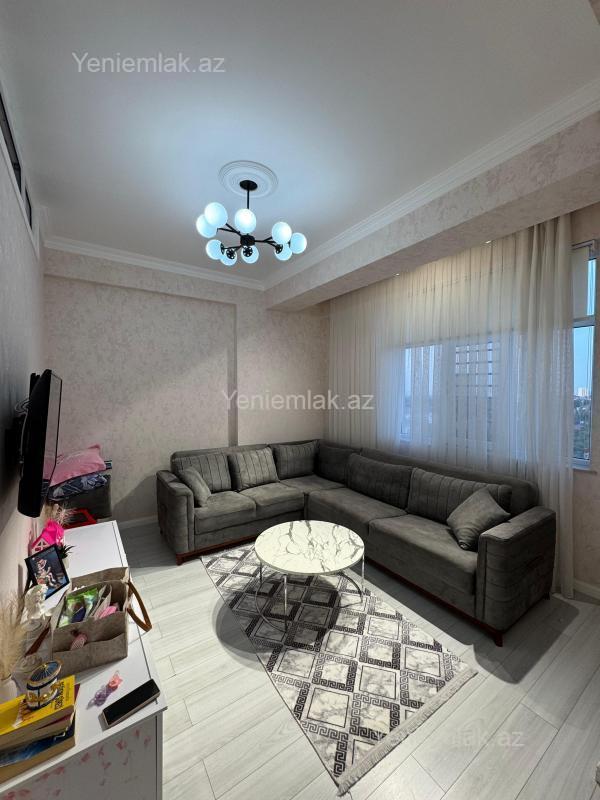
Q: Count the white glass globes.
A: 9